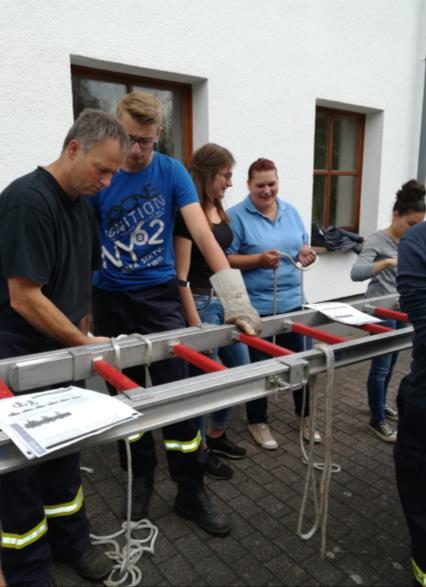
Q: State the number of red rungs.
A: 7